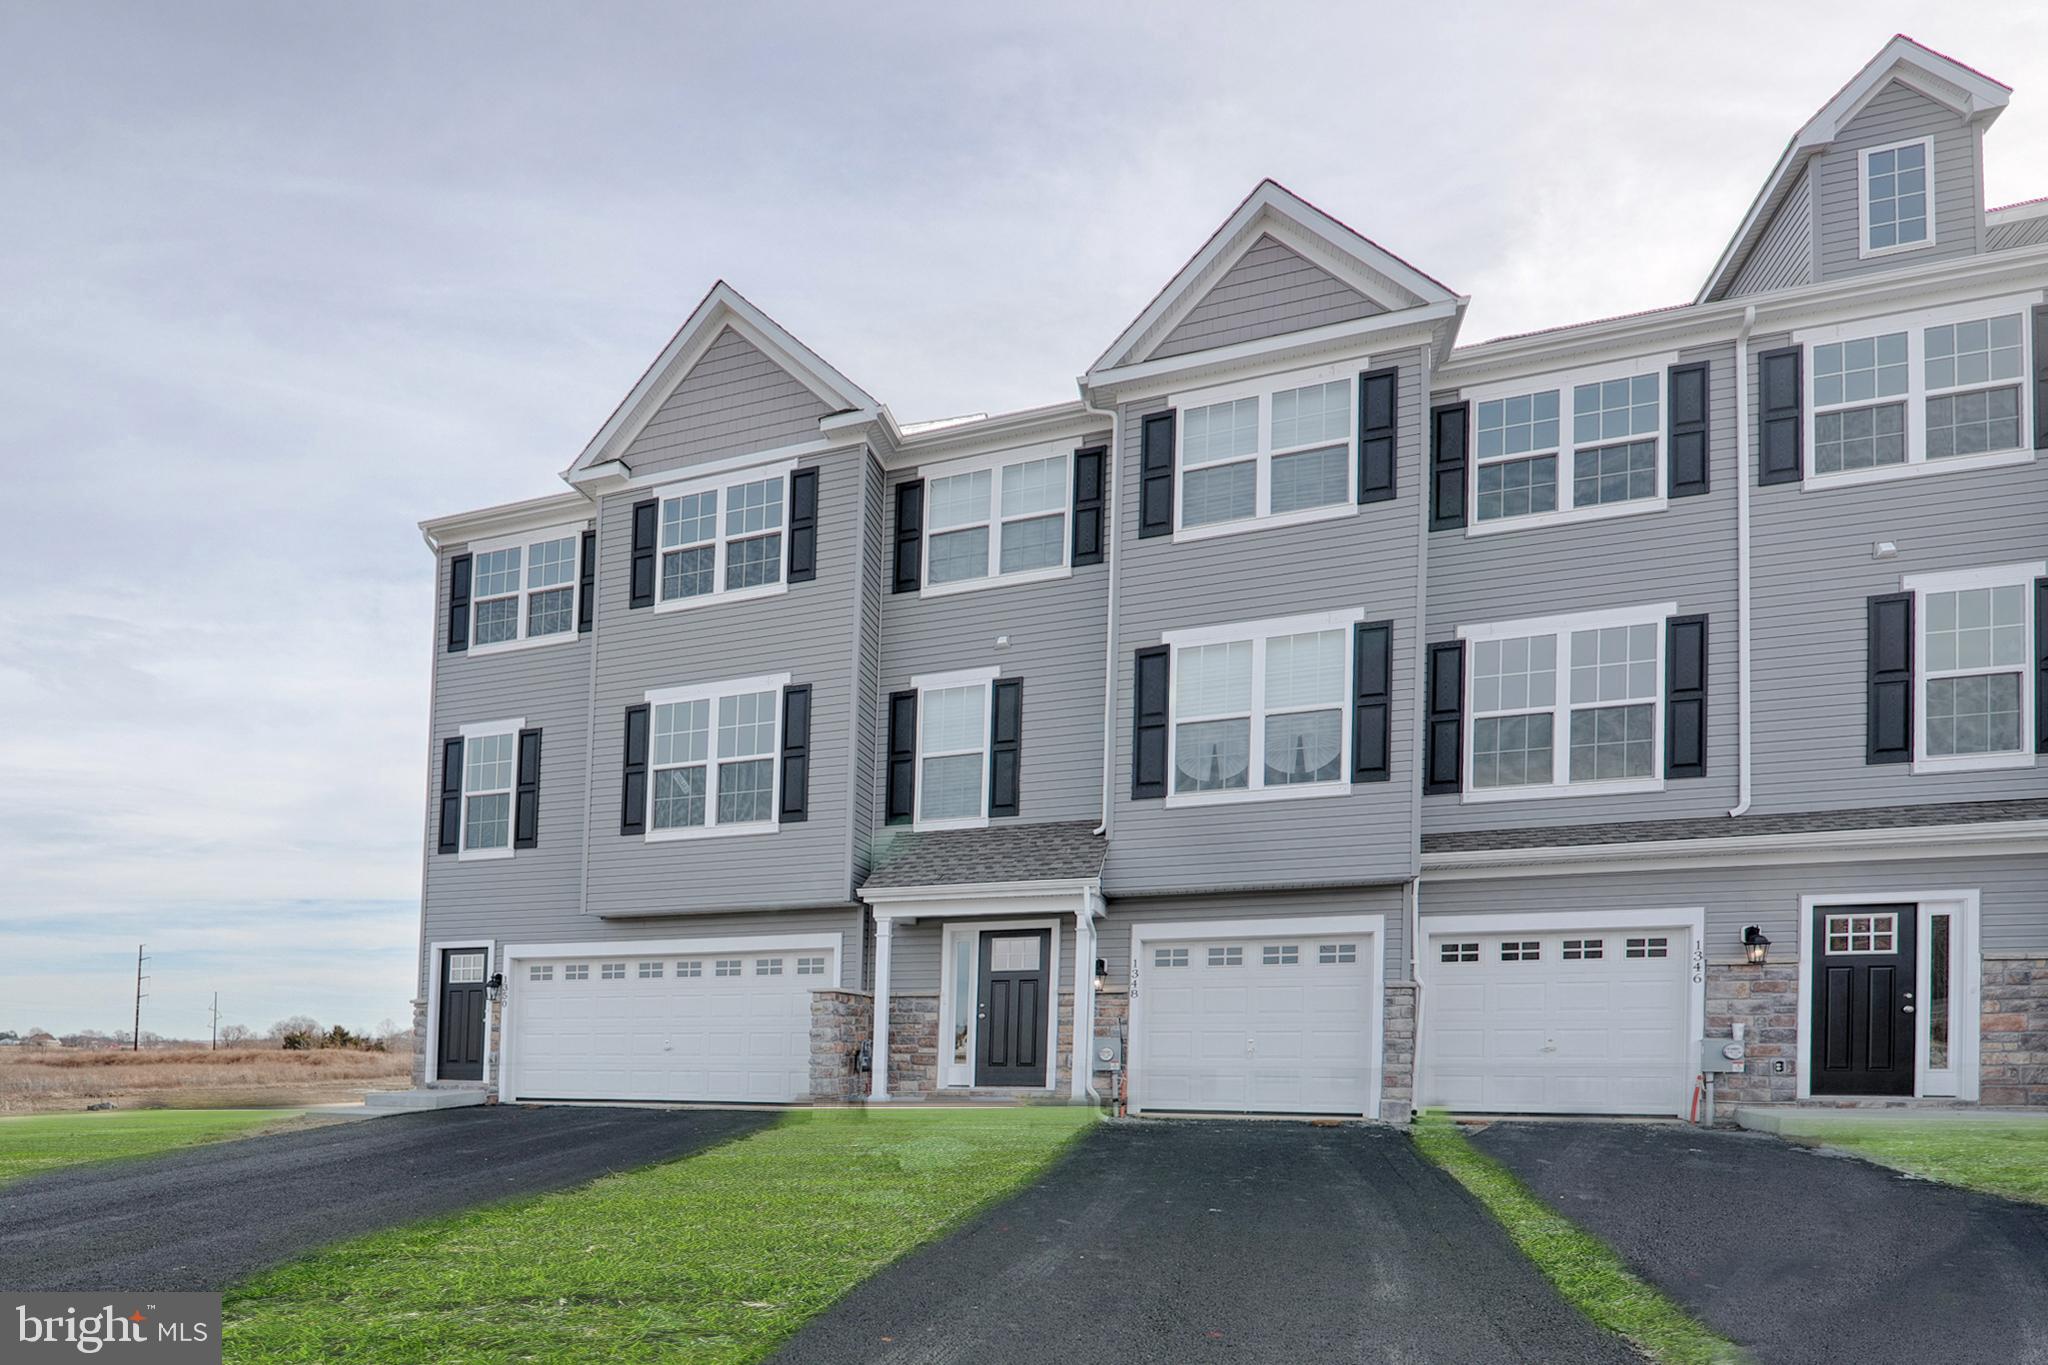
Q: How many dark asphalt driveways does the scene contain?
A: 3